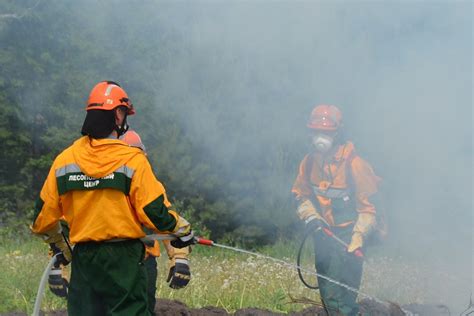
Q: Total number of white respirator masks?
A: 1